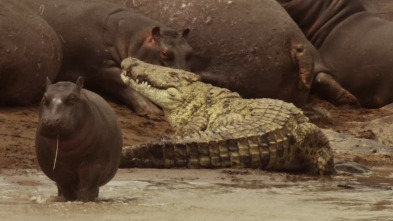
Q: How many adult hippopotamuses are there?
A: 4